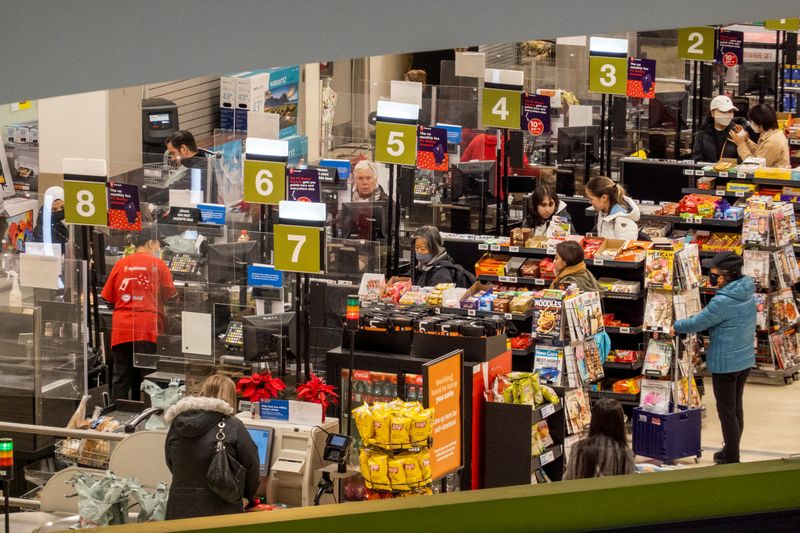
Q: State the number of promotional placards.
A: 6